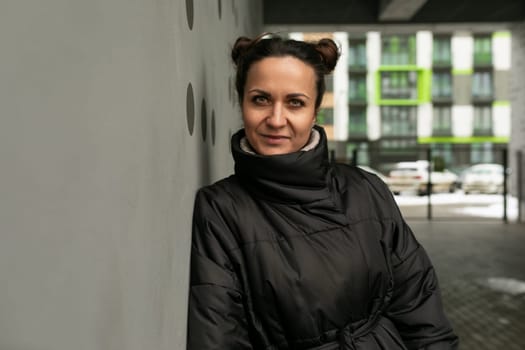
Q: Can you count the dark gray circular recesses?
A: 5